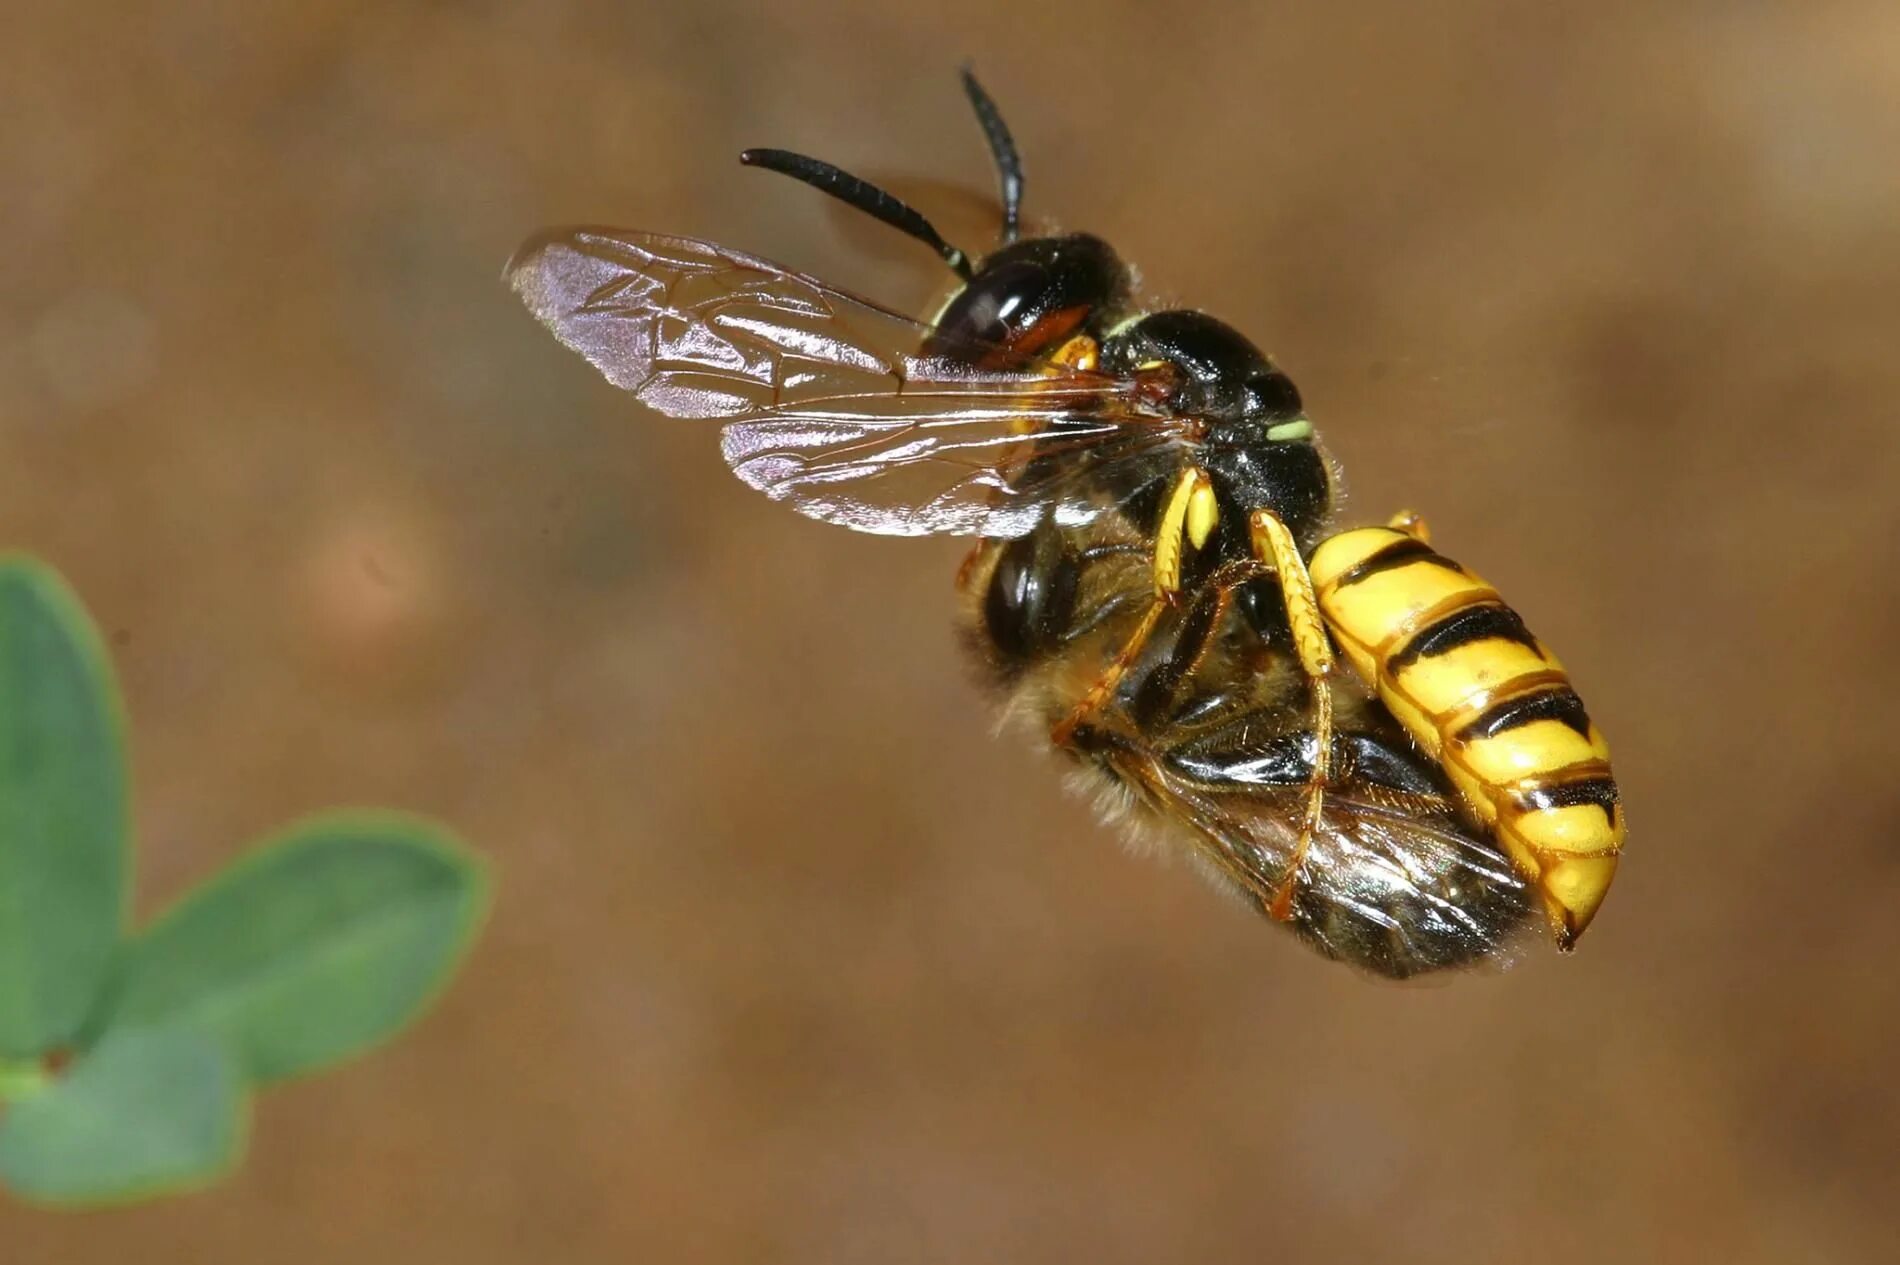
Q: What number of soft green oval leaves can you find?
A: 3